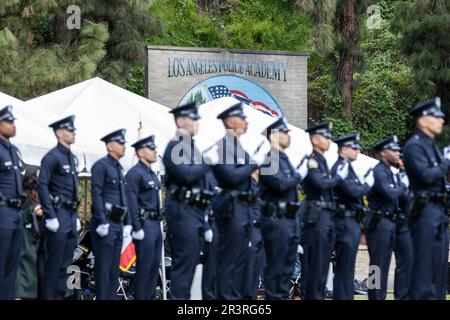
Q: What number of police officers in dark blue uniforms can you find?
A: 11